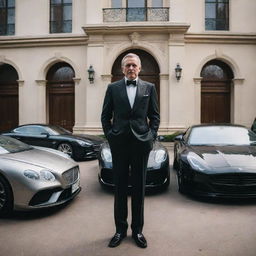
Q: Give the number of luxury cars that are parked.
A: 4